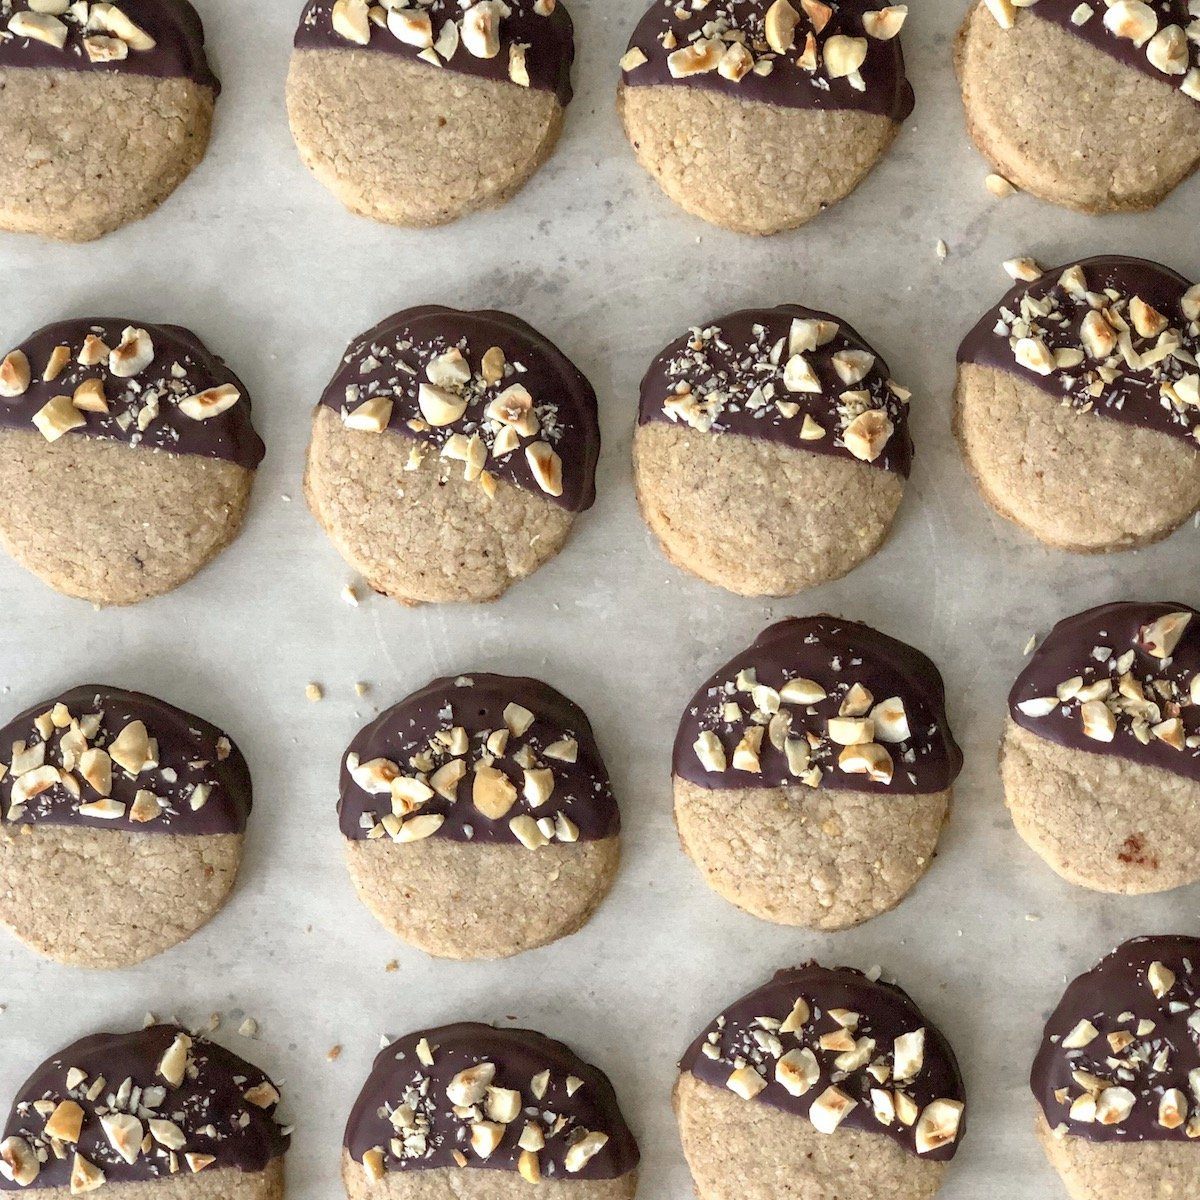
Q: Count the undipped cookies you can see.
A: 0